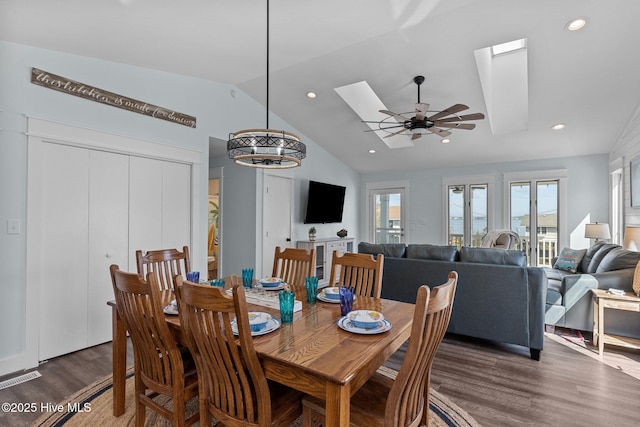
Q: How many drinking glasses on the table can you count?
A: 6